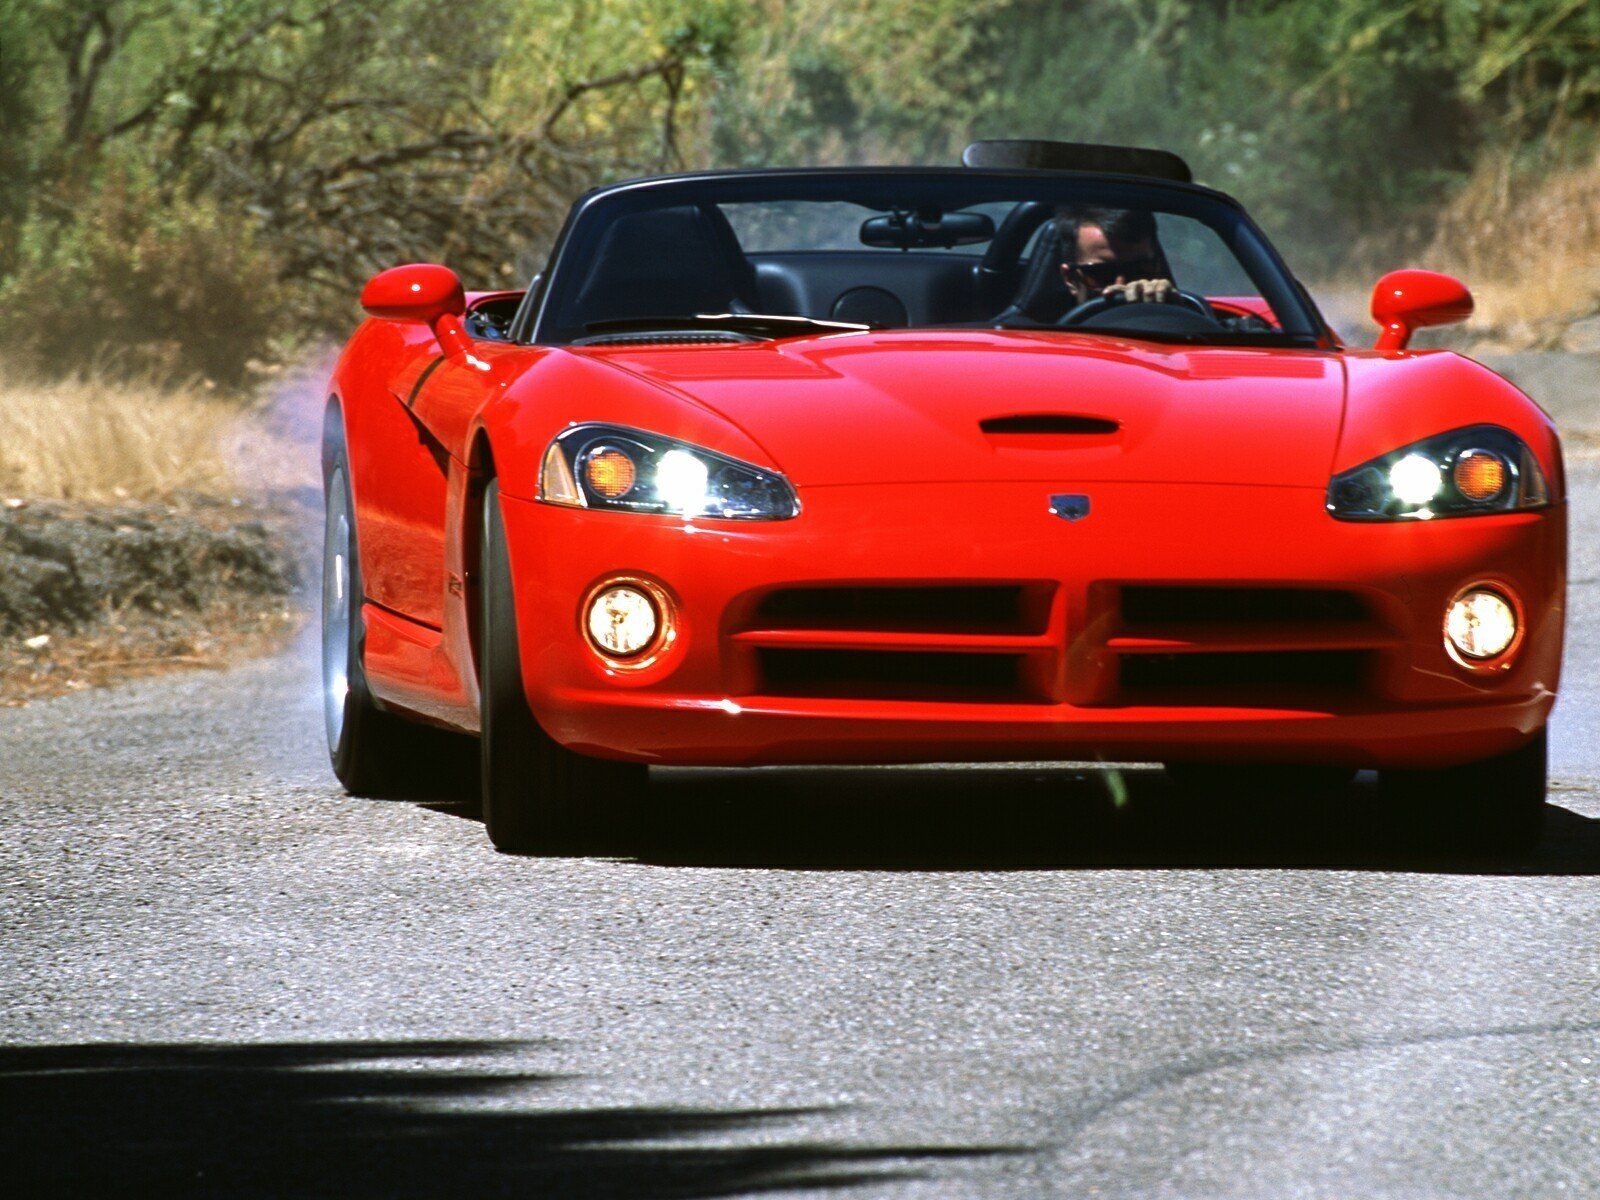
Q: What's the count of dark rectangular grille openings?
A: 4